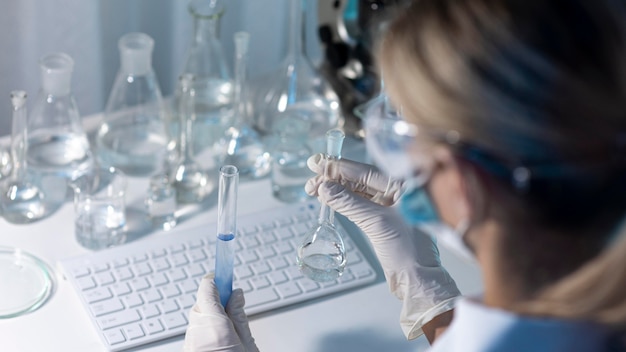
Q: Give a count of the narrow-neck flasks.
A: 5